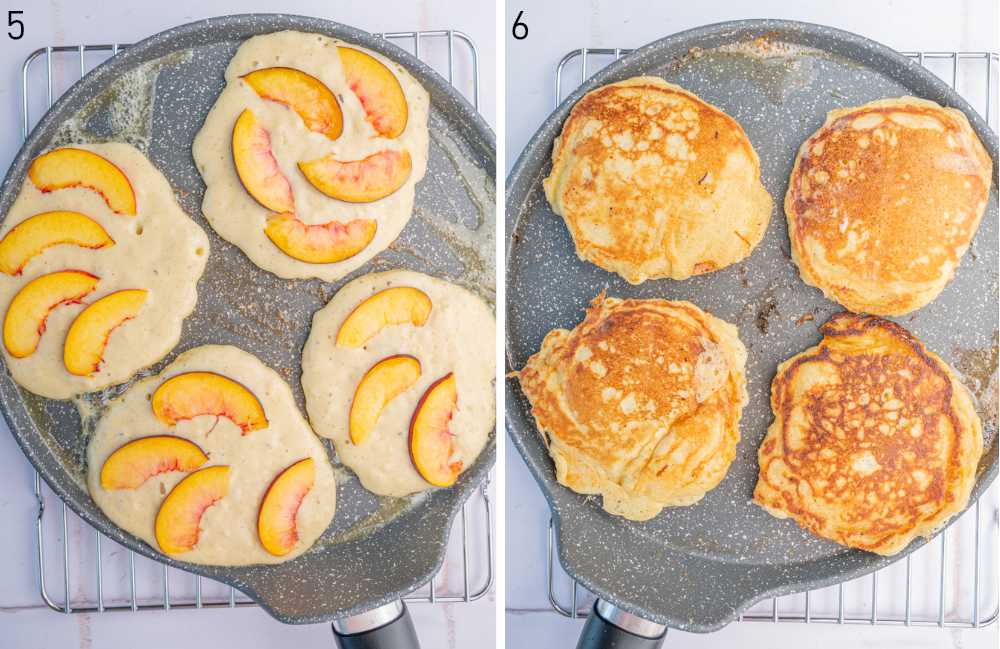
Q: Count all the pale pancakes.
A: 4